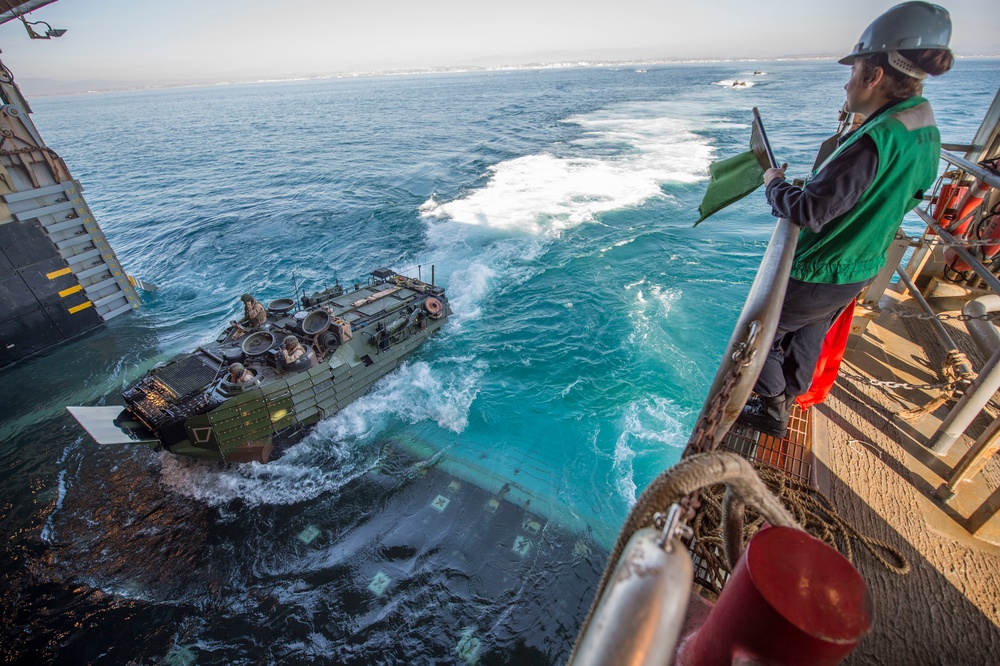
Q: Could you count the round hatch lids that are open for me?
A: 3